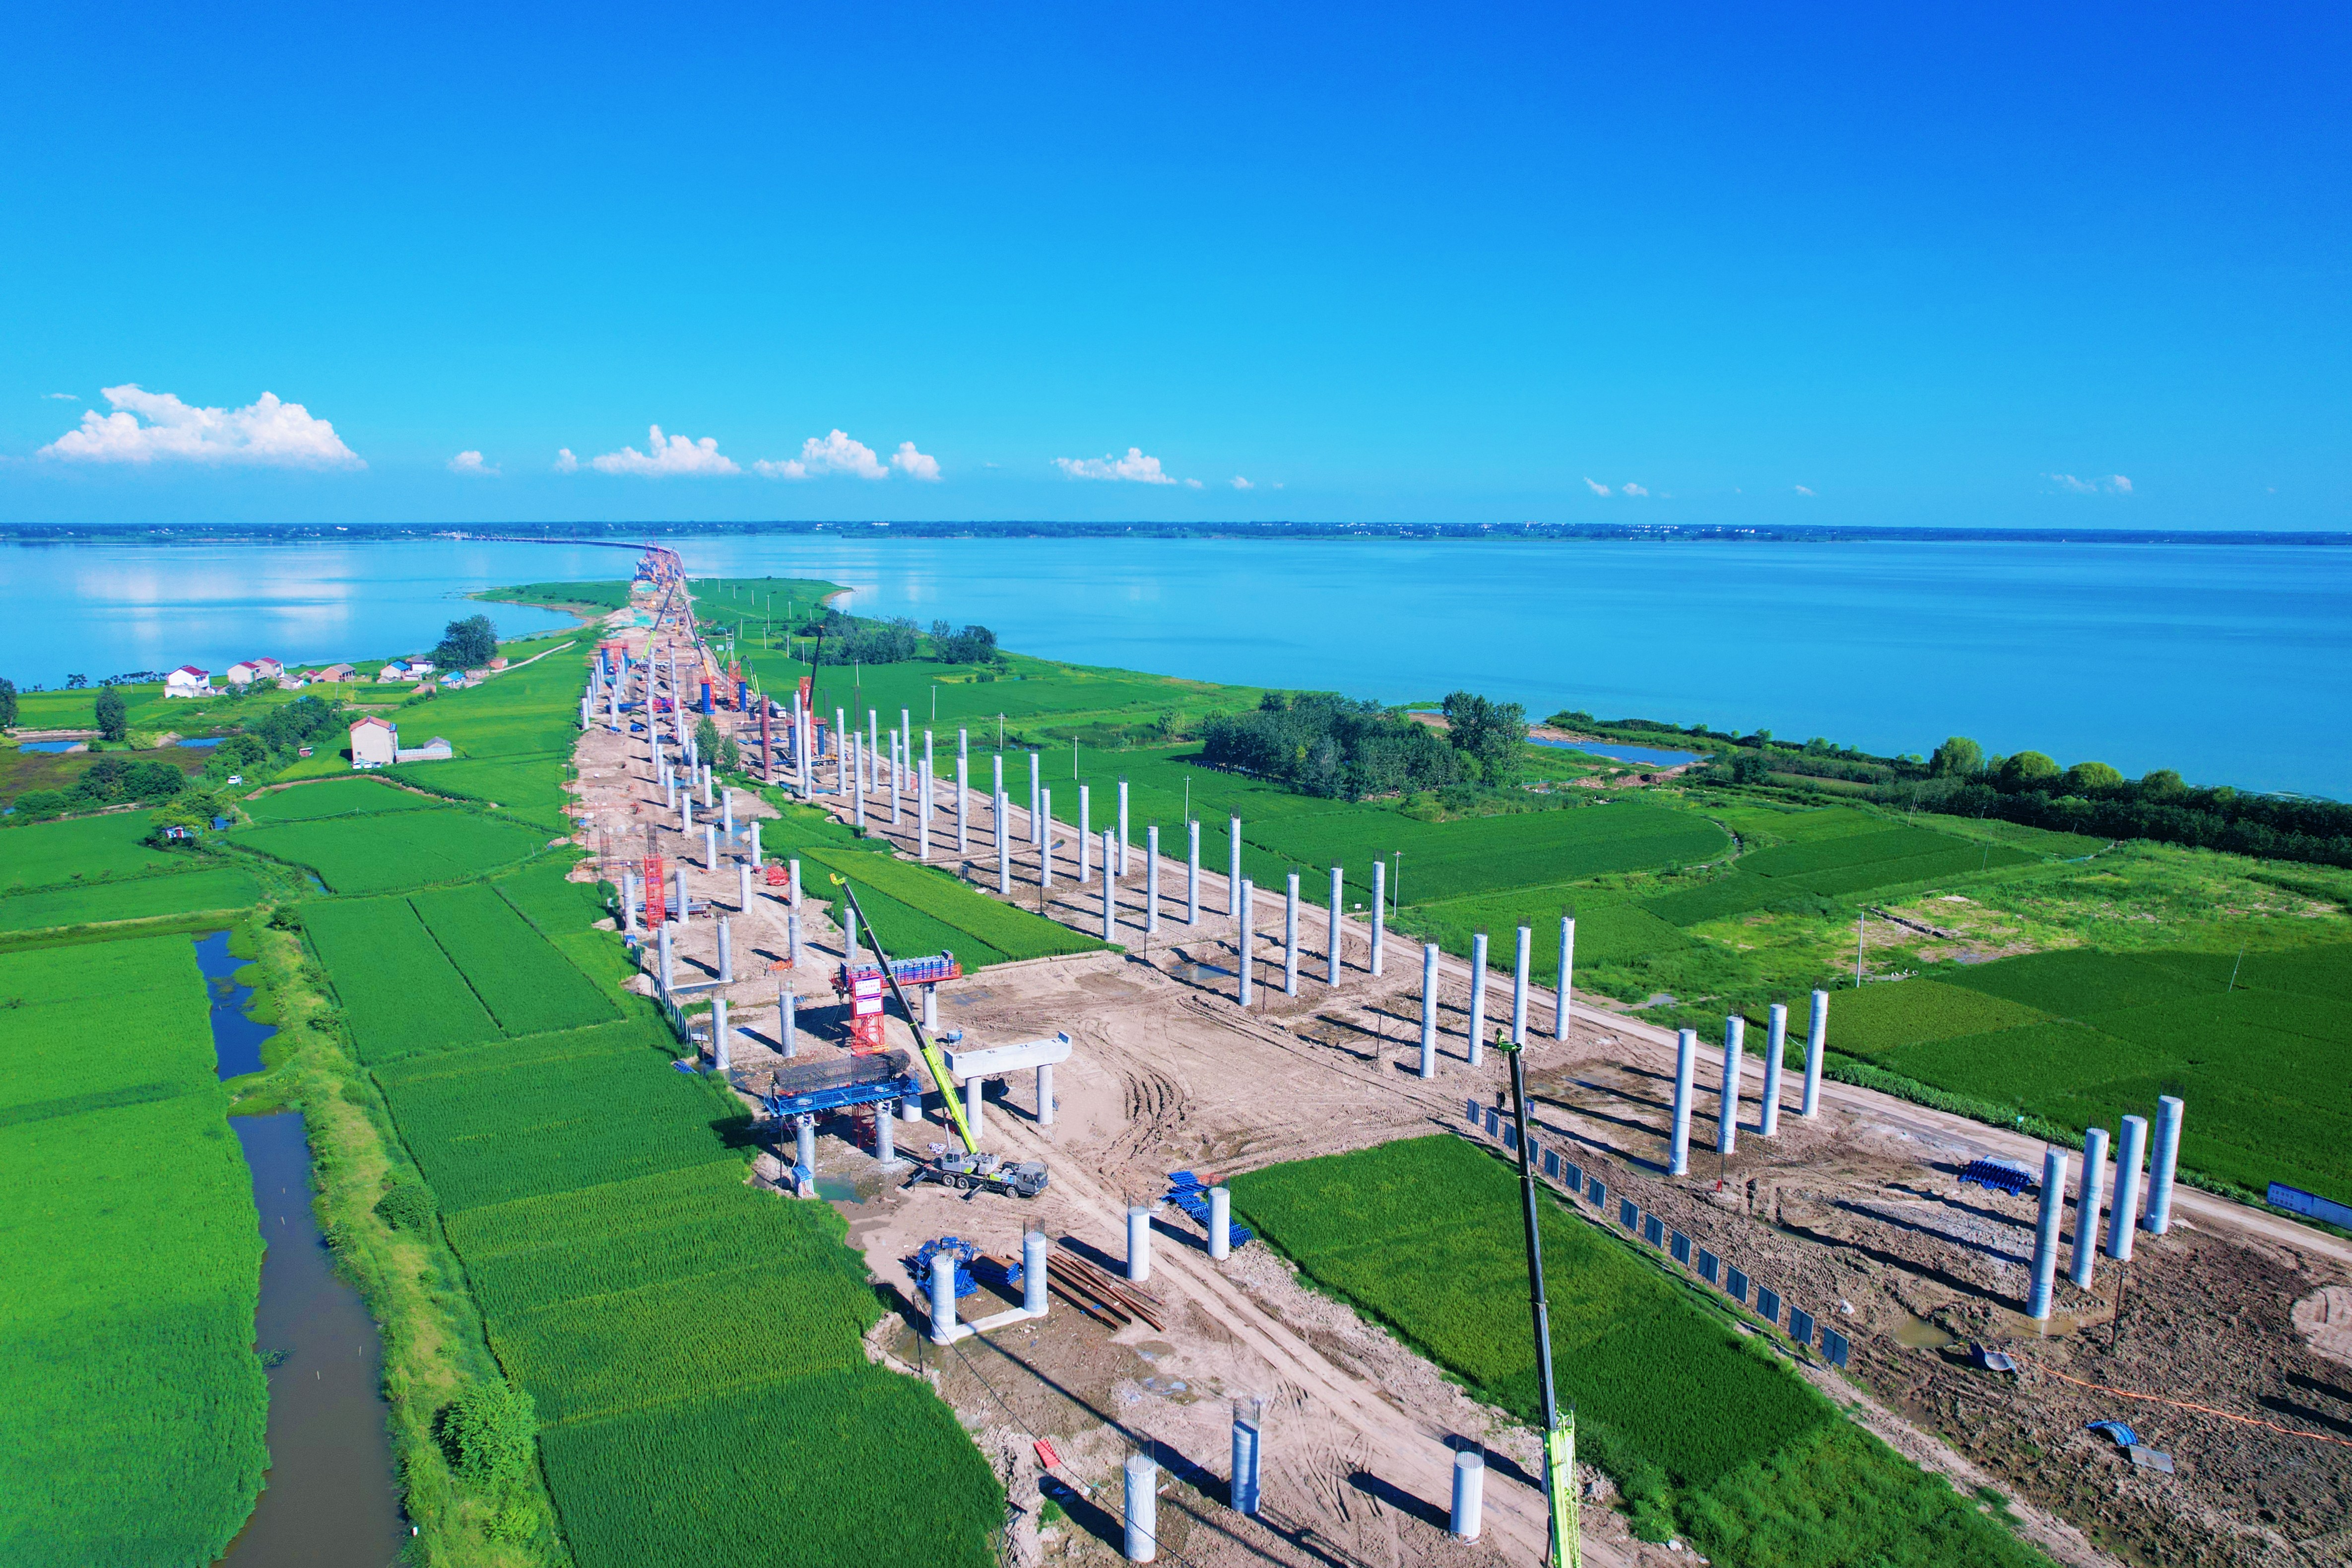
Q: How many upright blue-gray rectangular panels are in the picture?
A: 15